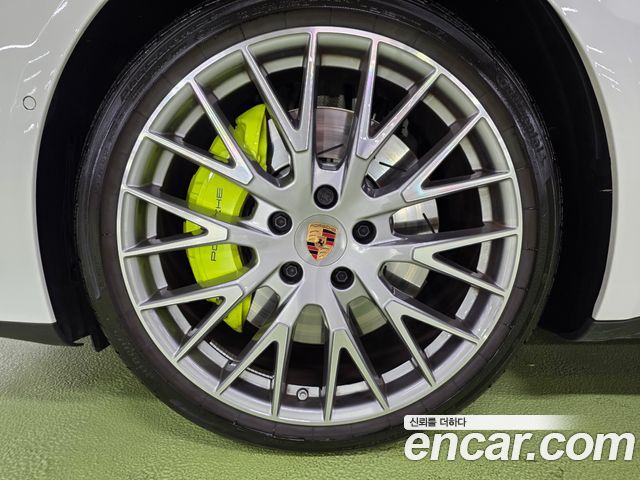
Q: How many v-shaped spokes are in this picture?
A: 10